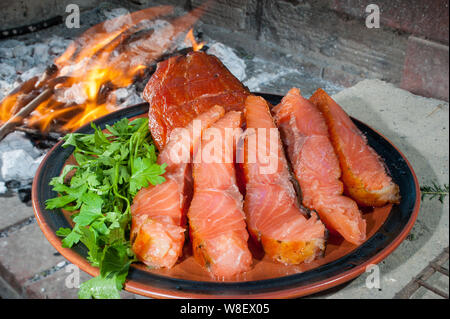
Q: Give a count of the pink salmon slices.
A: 5